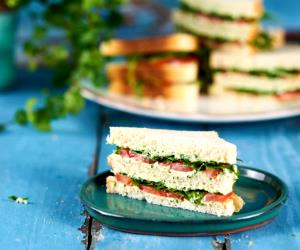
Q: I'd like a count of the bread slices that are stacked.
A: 3